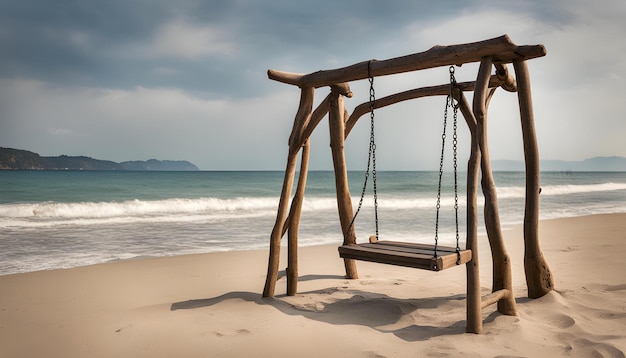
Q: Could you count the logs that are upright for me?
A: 6